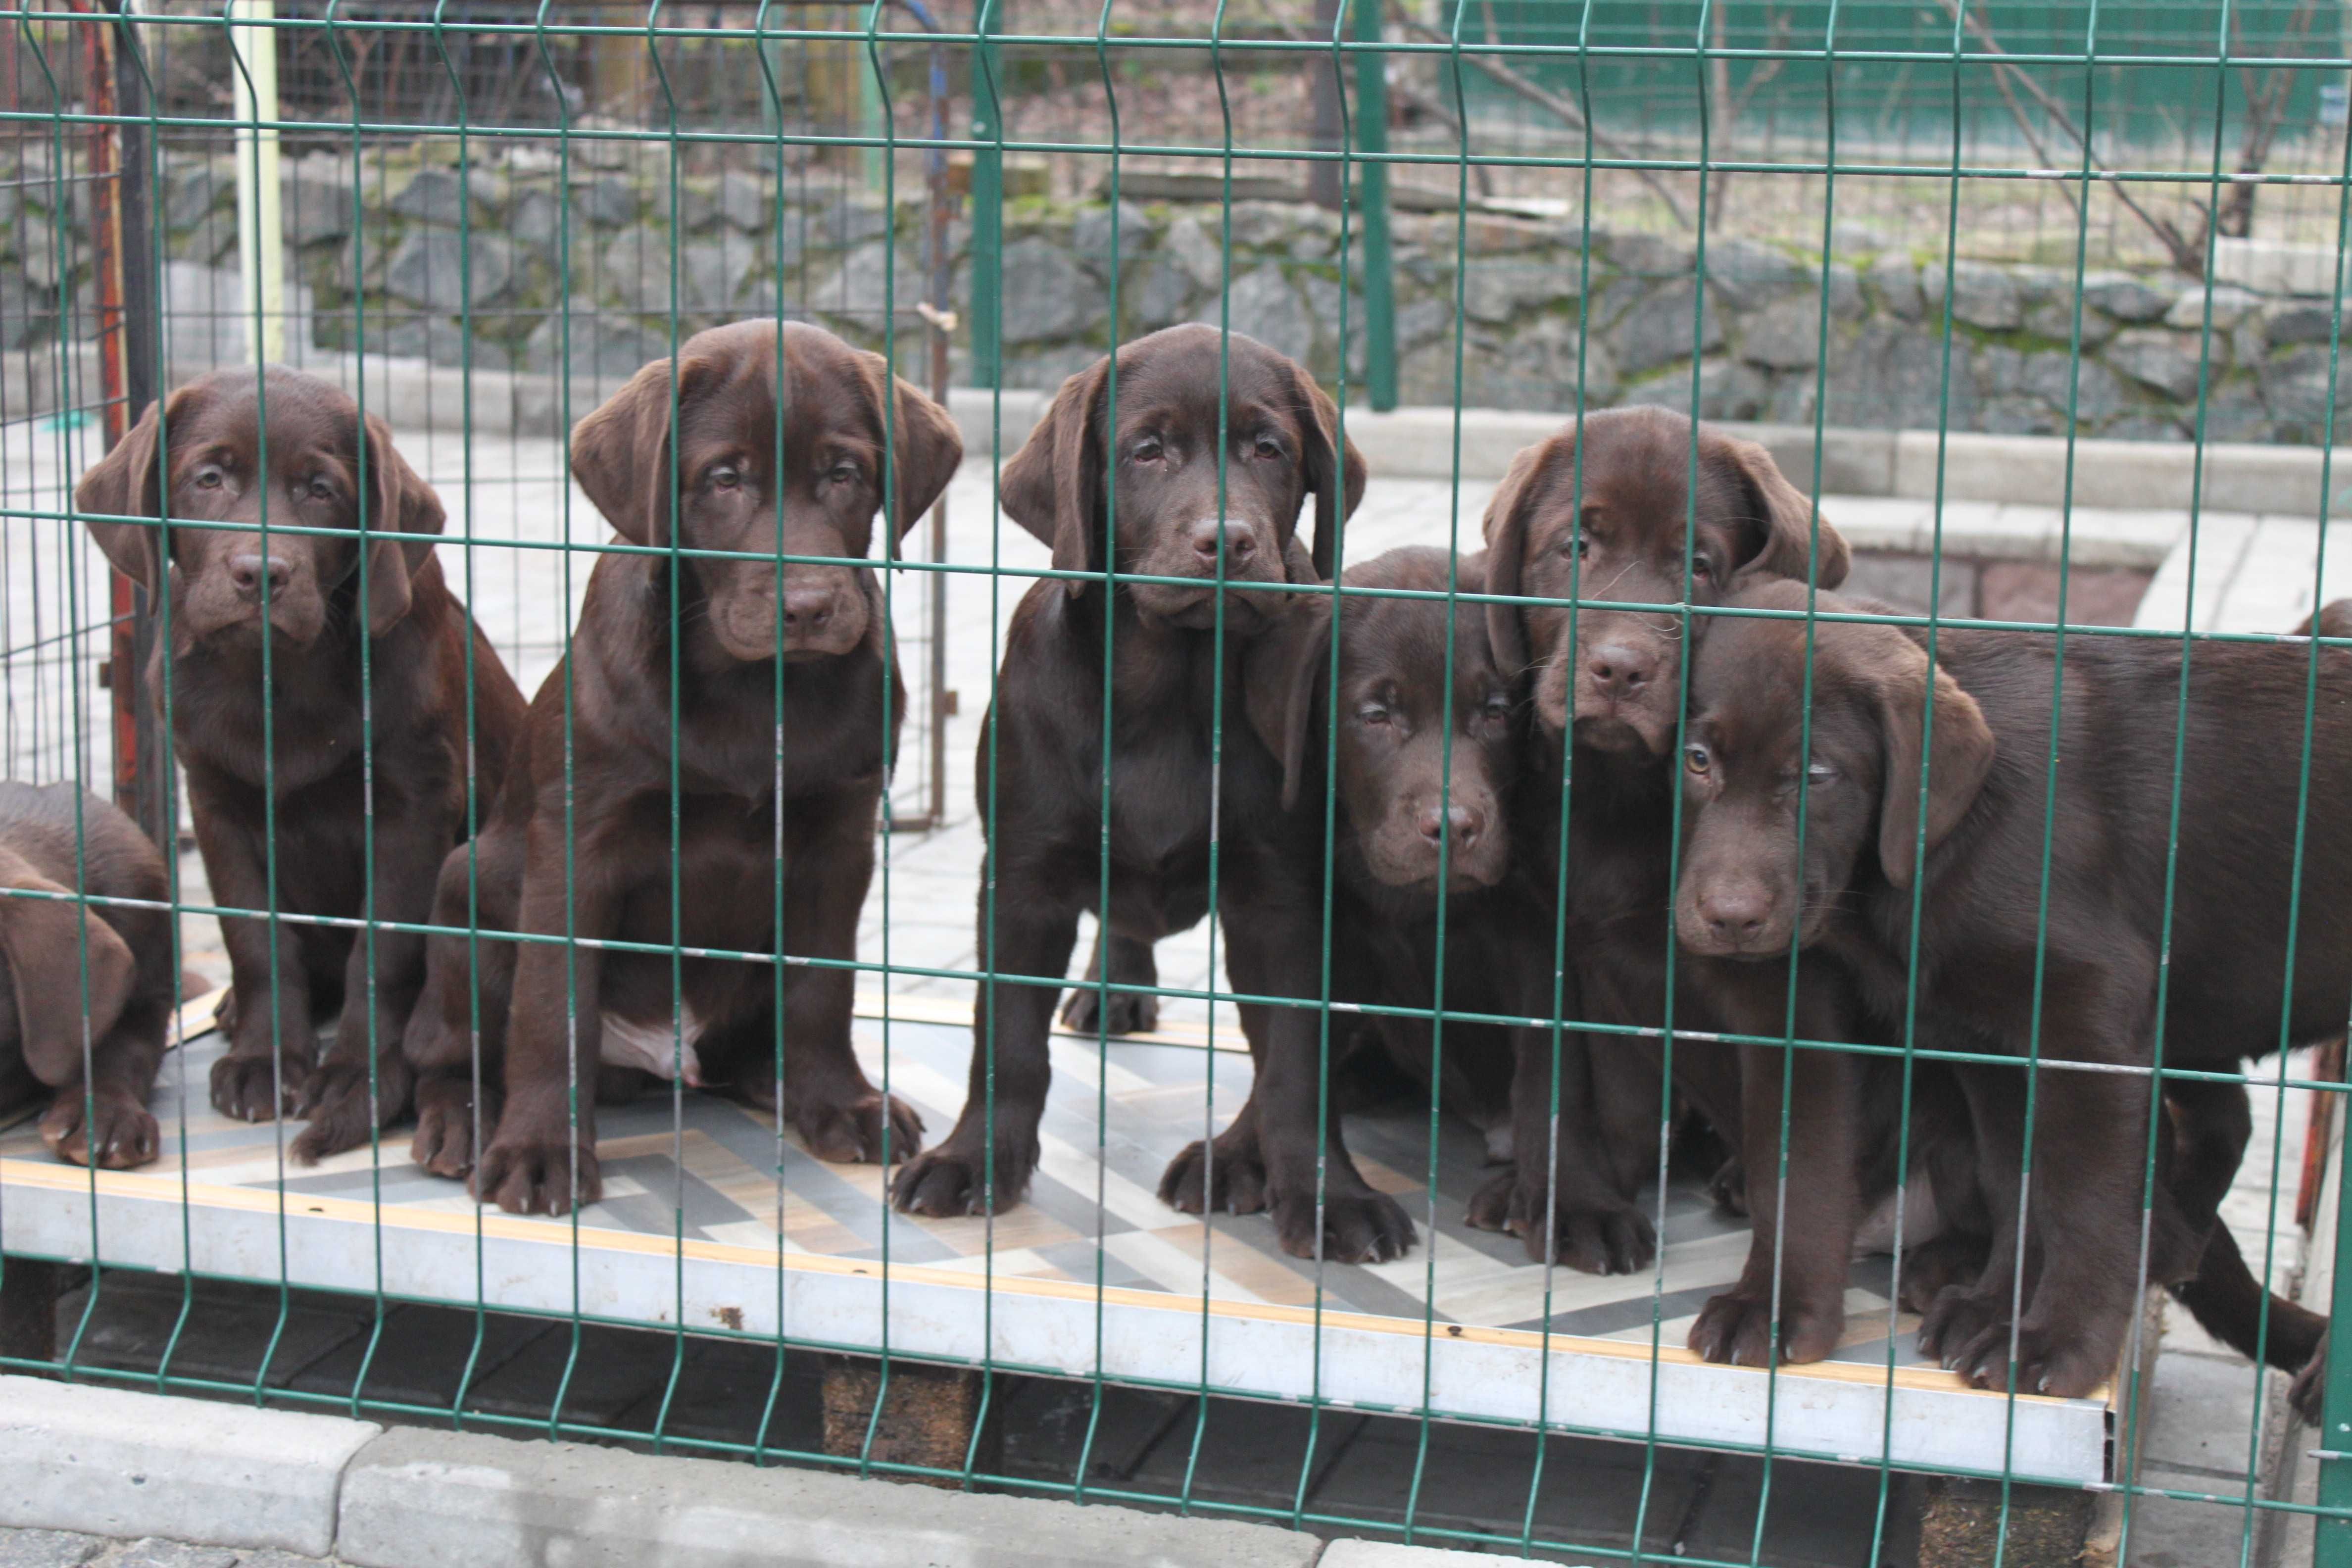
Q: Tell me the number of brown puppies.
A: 7